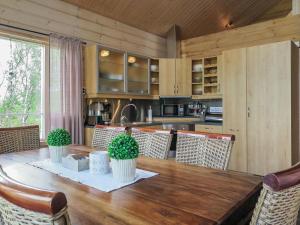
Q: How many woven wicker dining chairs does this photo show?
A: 6